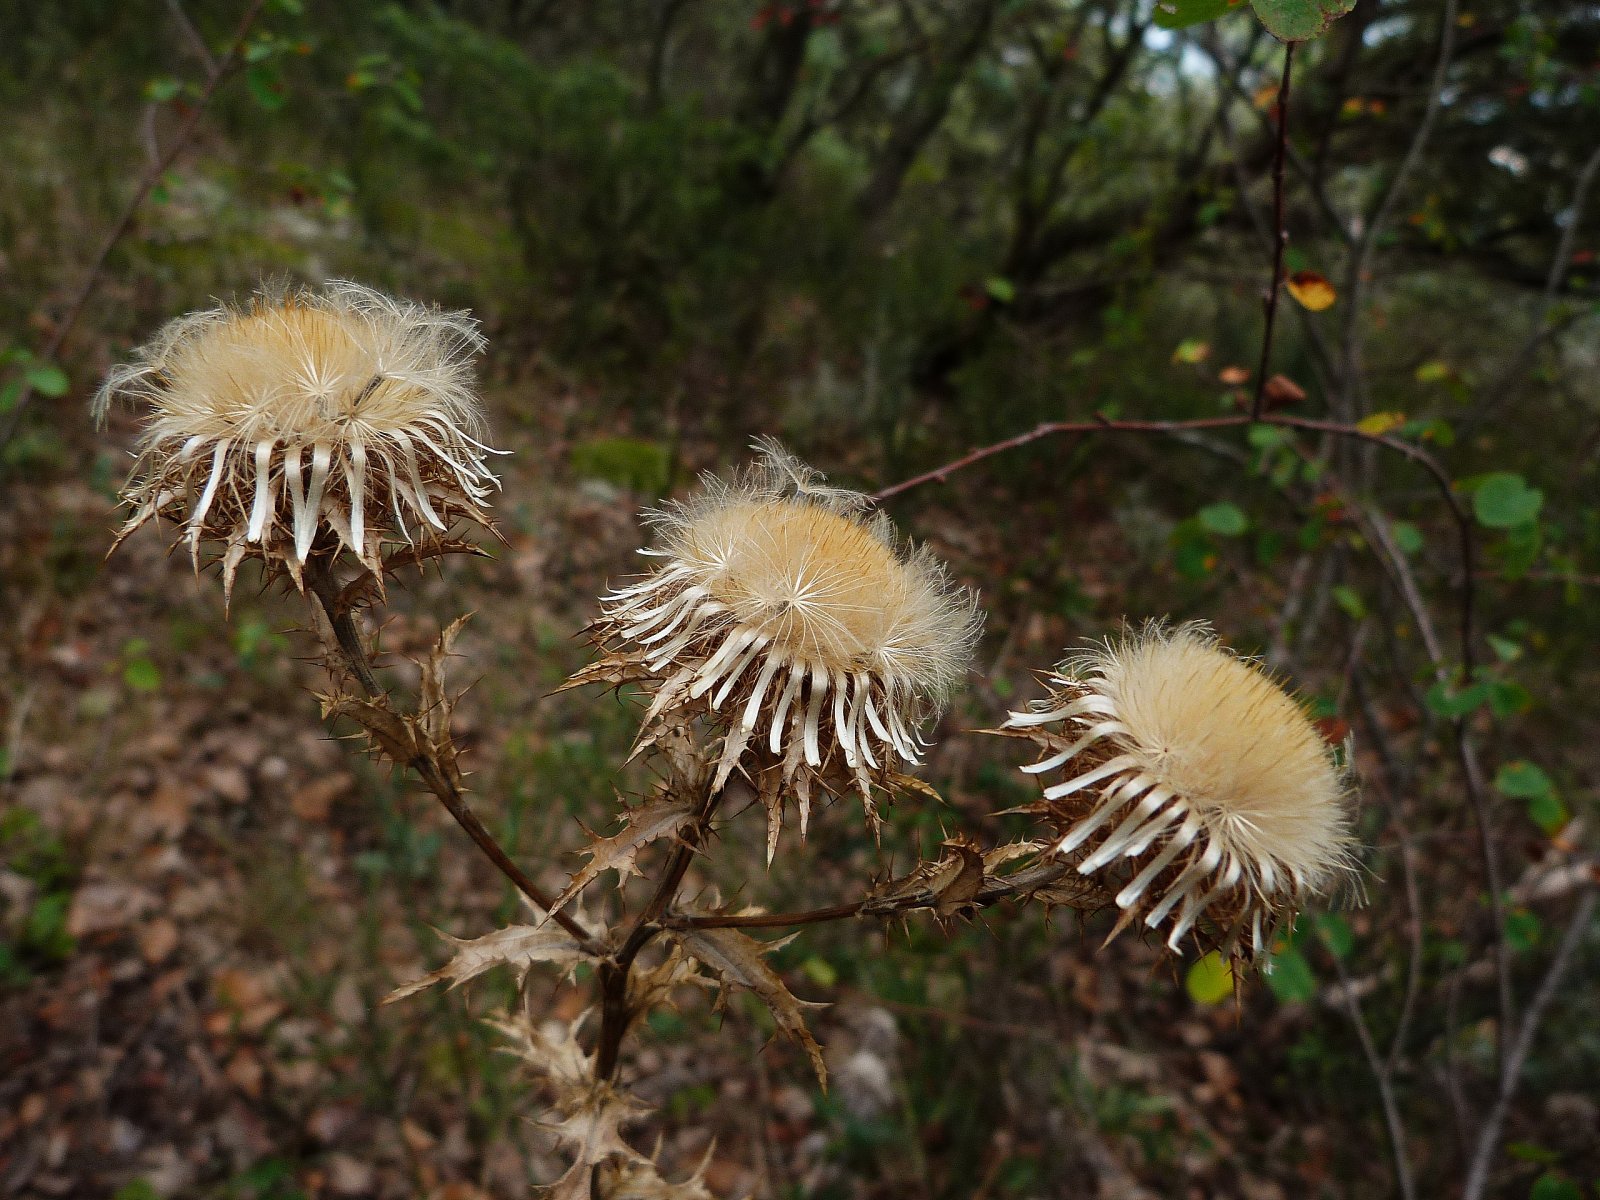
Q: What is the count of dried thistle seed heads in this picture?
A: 3